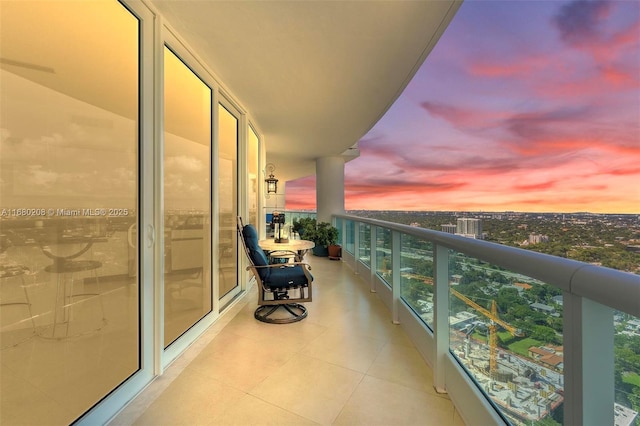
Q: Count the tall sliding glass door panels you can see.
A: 4